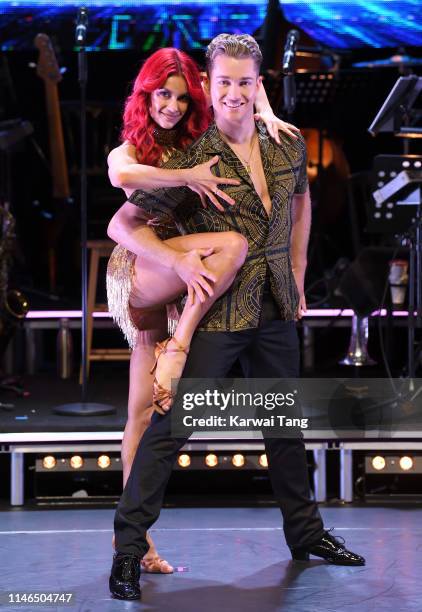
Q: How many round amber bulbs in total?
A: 9